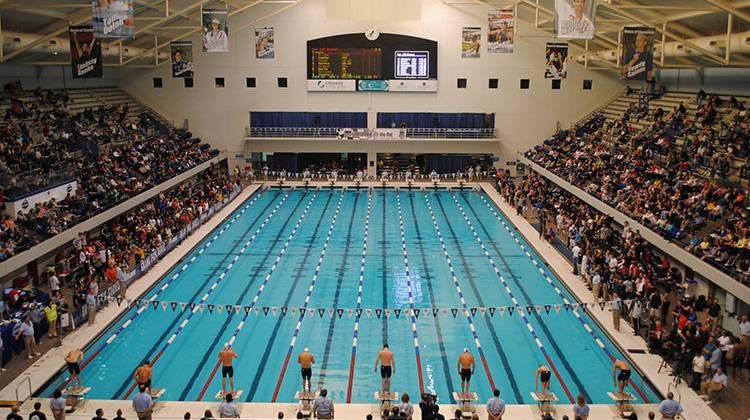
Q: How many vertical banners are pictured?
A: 10